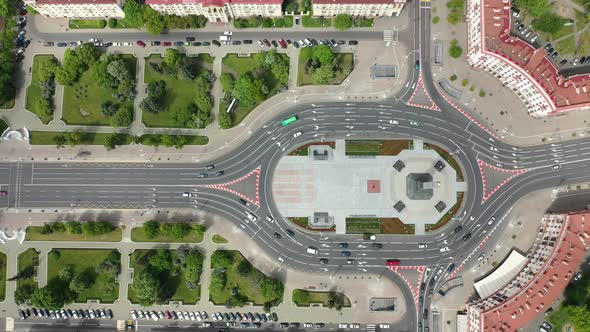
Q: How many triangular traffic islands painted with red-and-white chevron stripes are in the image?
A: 4